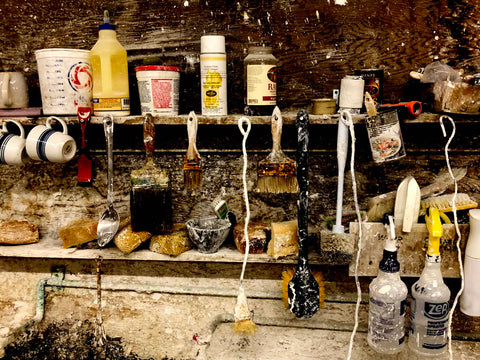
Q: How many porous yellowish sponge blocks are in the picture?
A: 6